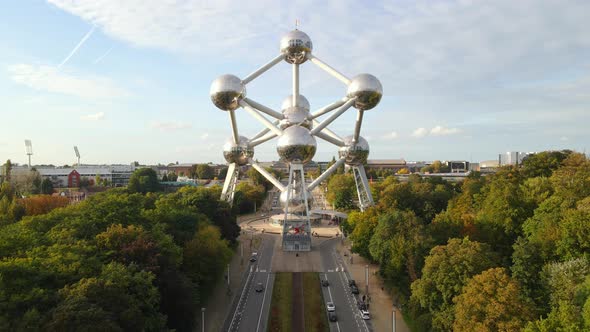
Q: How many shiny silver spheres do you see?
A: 9